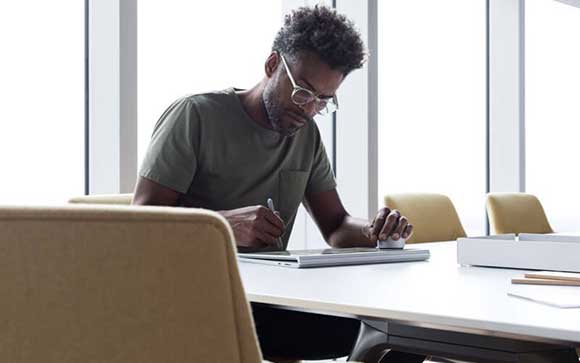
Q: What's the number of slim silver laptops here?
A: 1